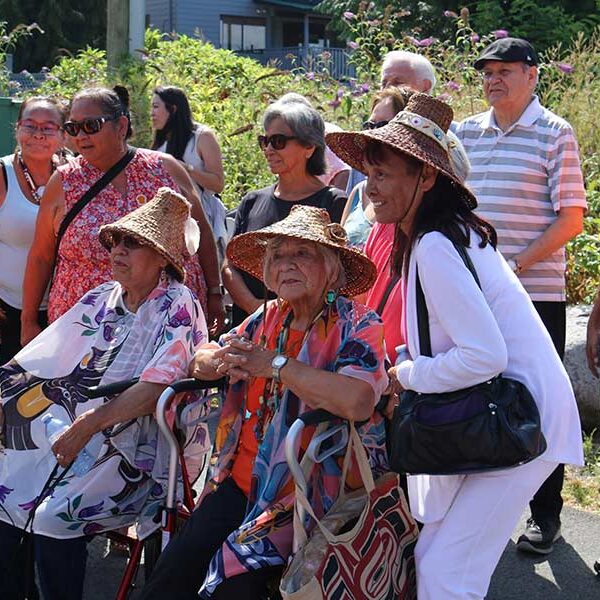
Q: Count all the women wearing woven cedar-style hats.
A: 3